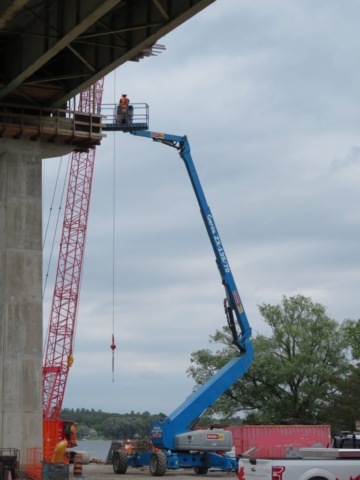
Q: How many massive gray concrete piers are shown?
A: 1